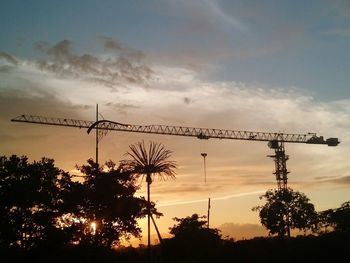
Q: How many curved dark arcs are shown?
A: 1